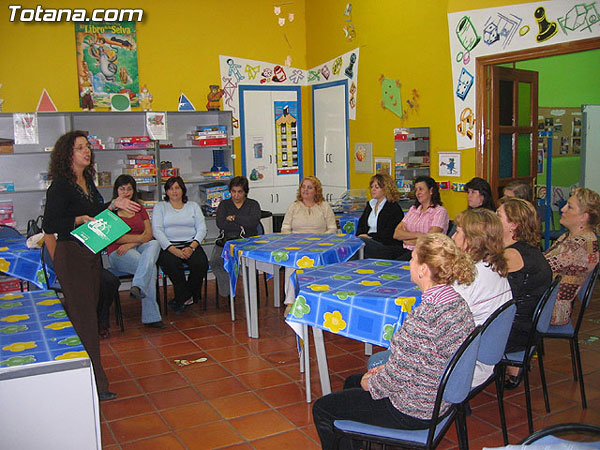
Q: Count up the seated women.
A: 12